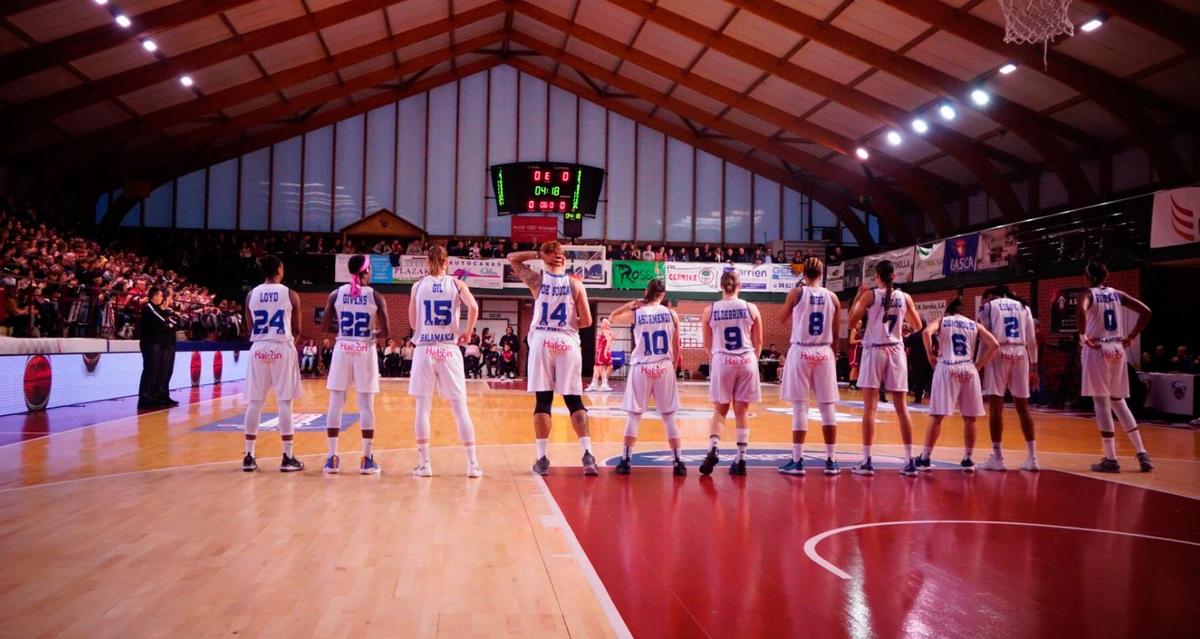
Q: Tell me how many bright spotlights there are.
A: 11